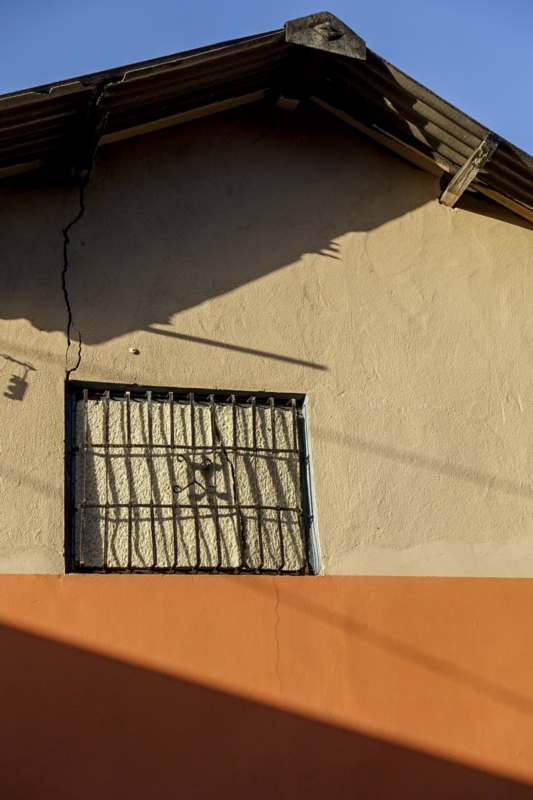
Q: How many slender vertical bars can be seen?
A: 11